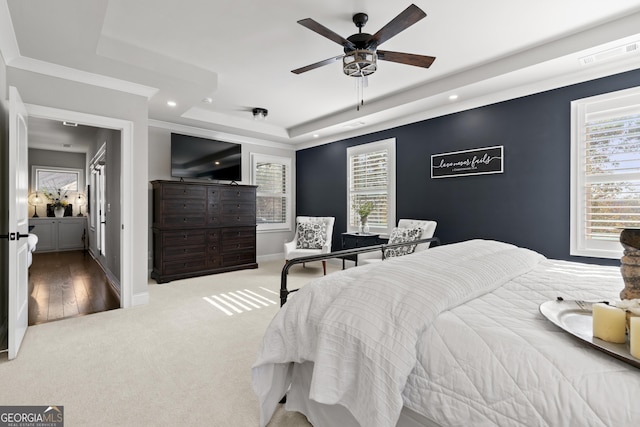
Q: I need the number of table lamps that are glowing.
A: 2